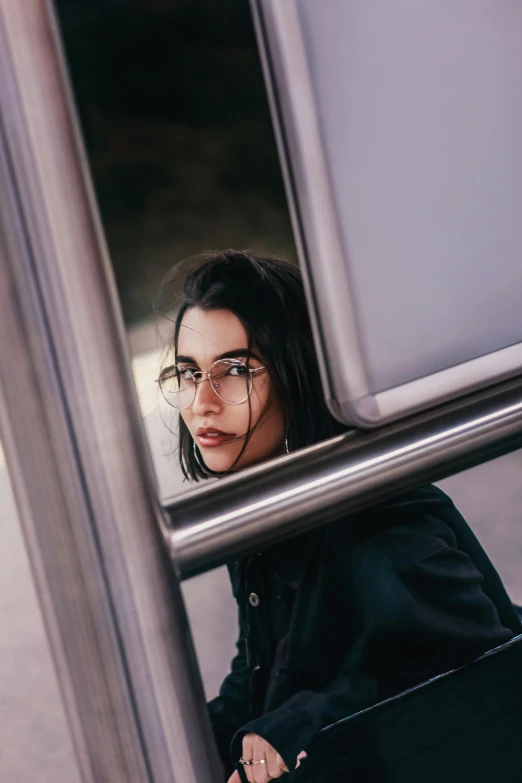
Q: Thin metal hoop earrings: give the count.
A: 2